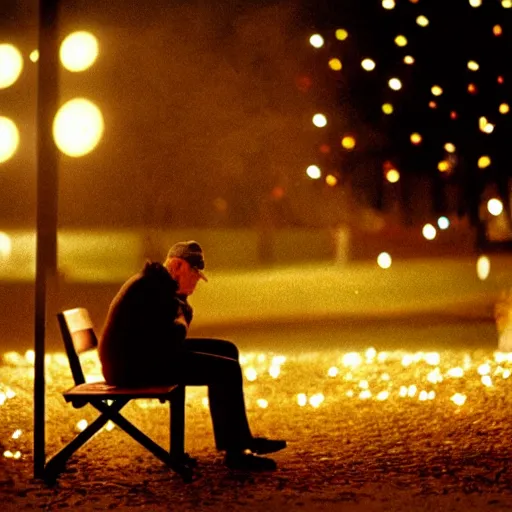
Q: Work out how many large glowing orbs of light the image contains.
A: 4